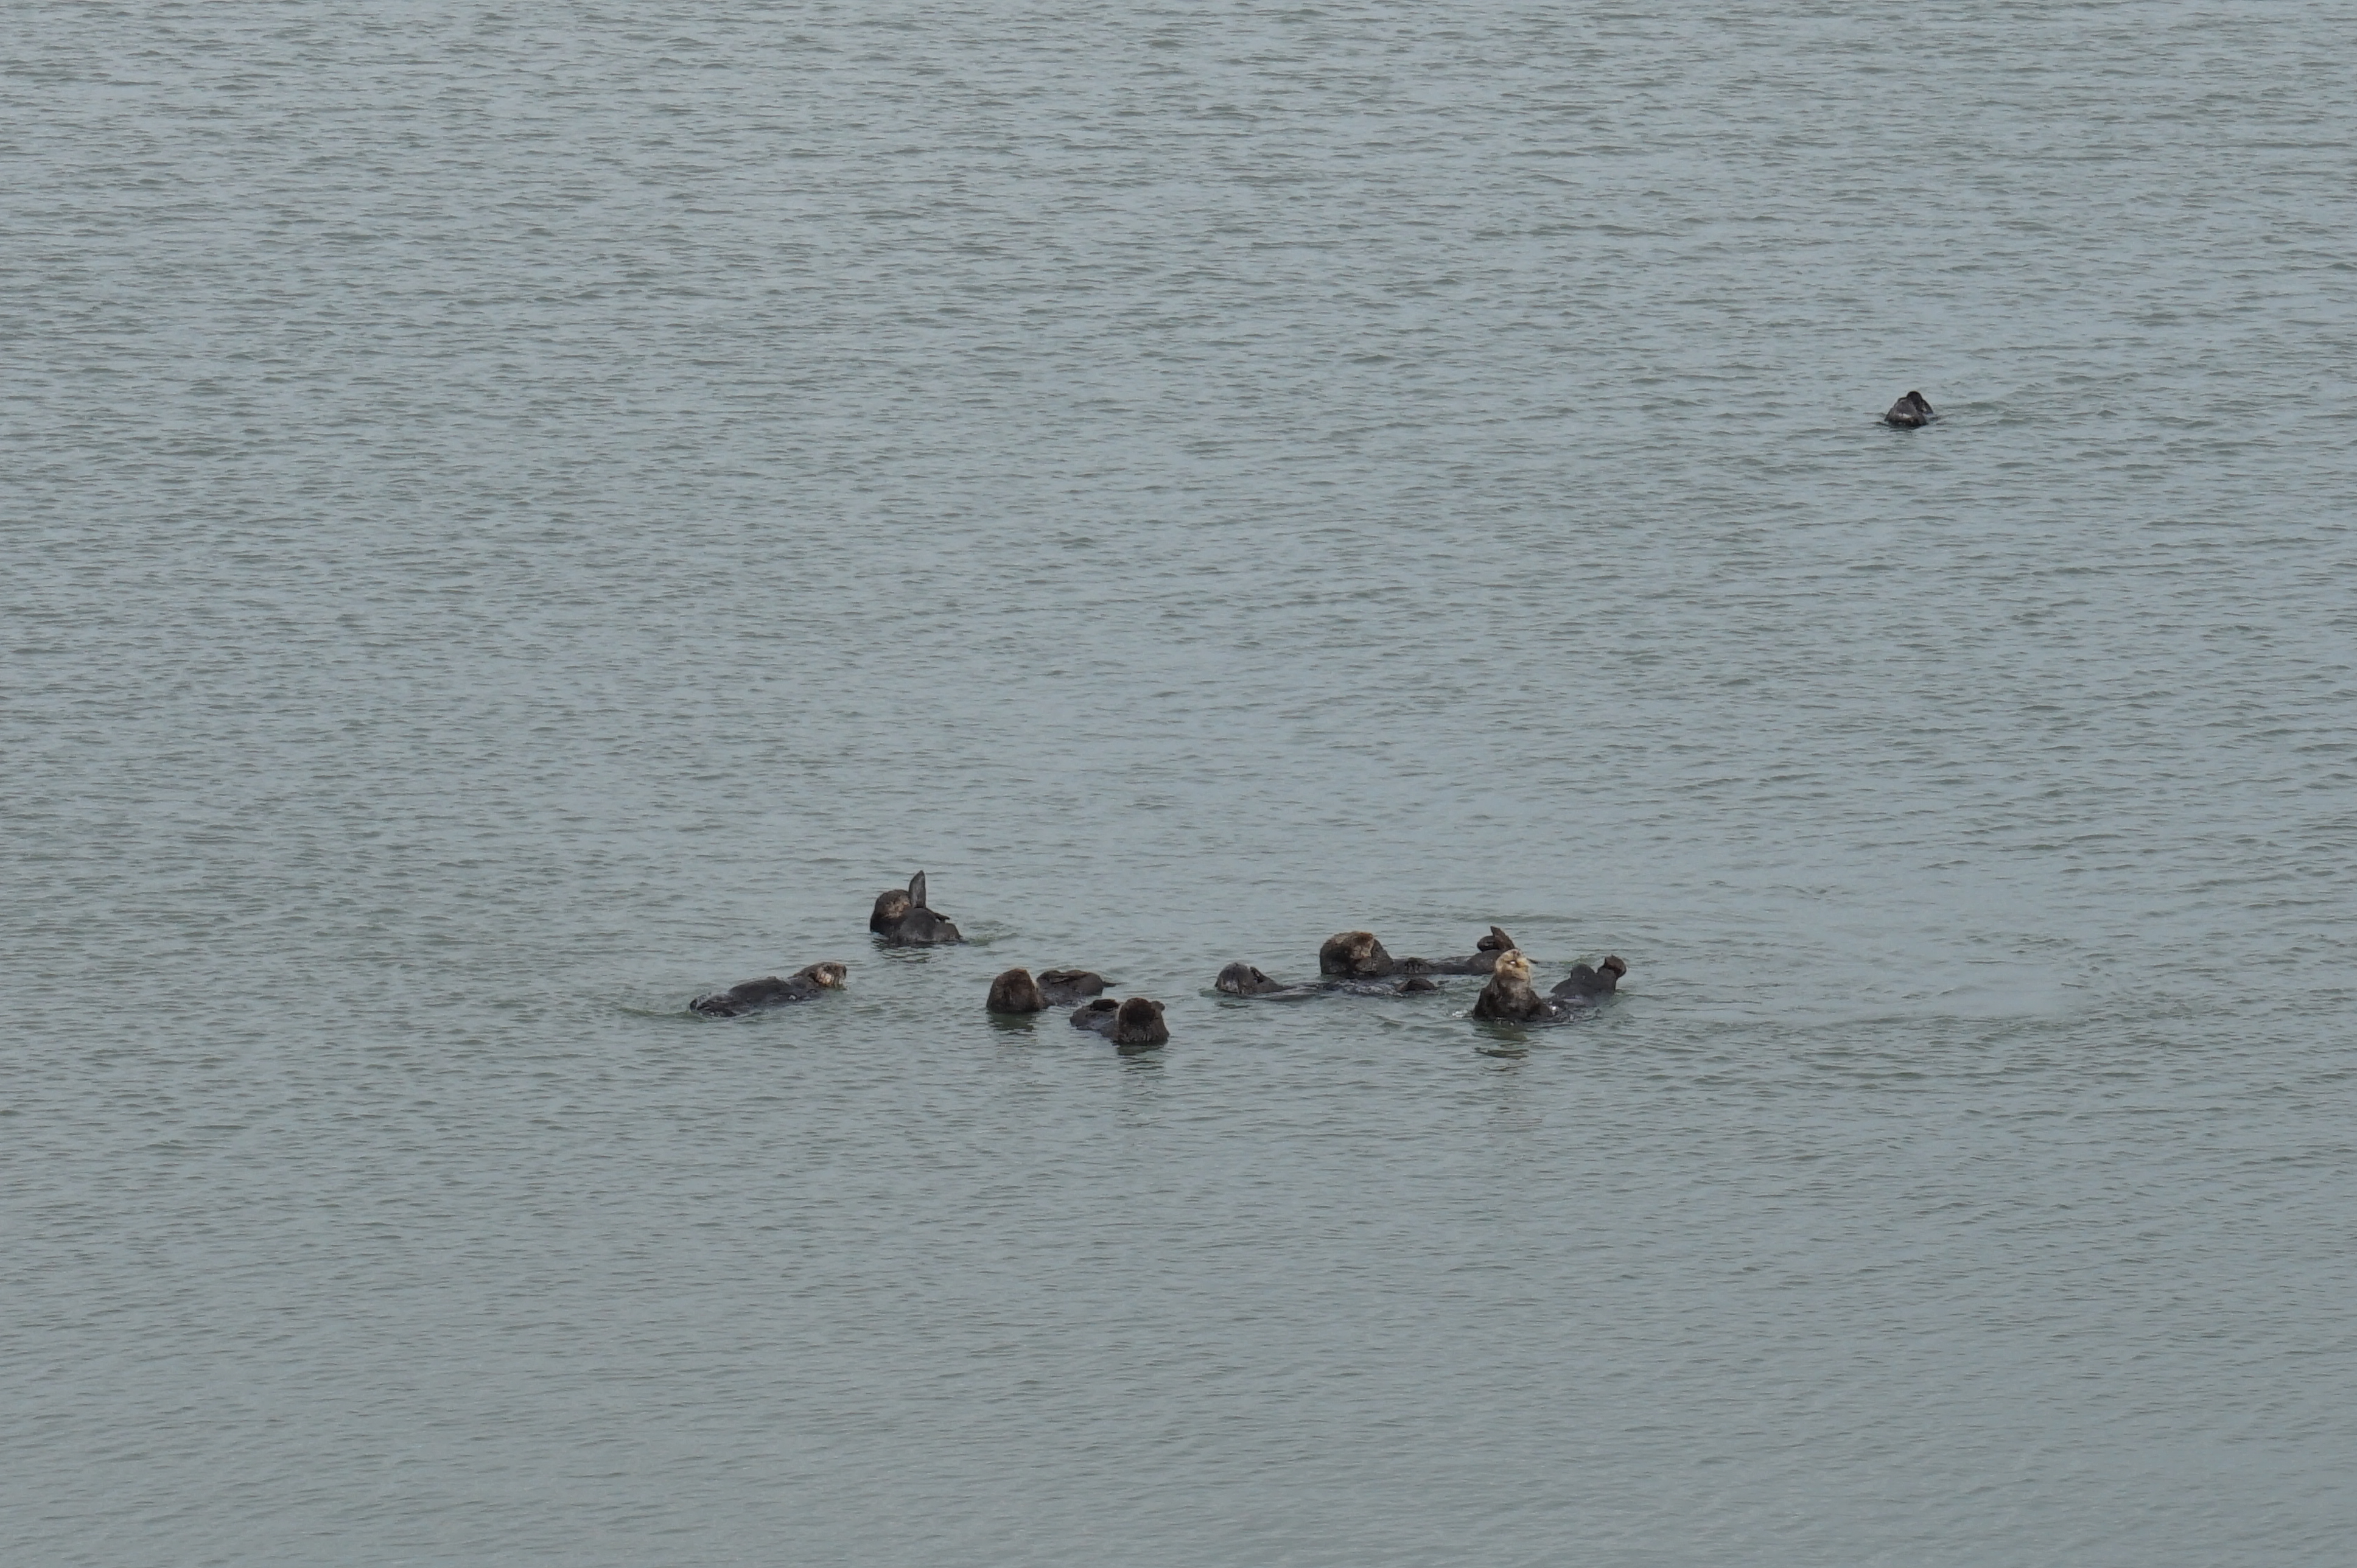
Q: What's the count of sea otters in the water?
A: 8